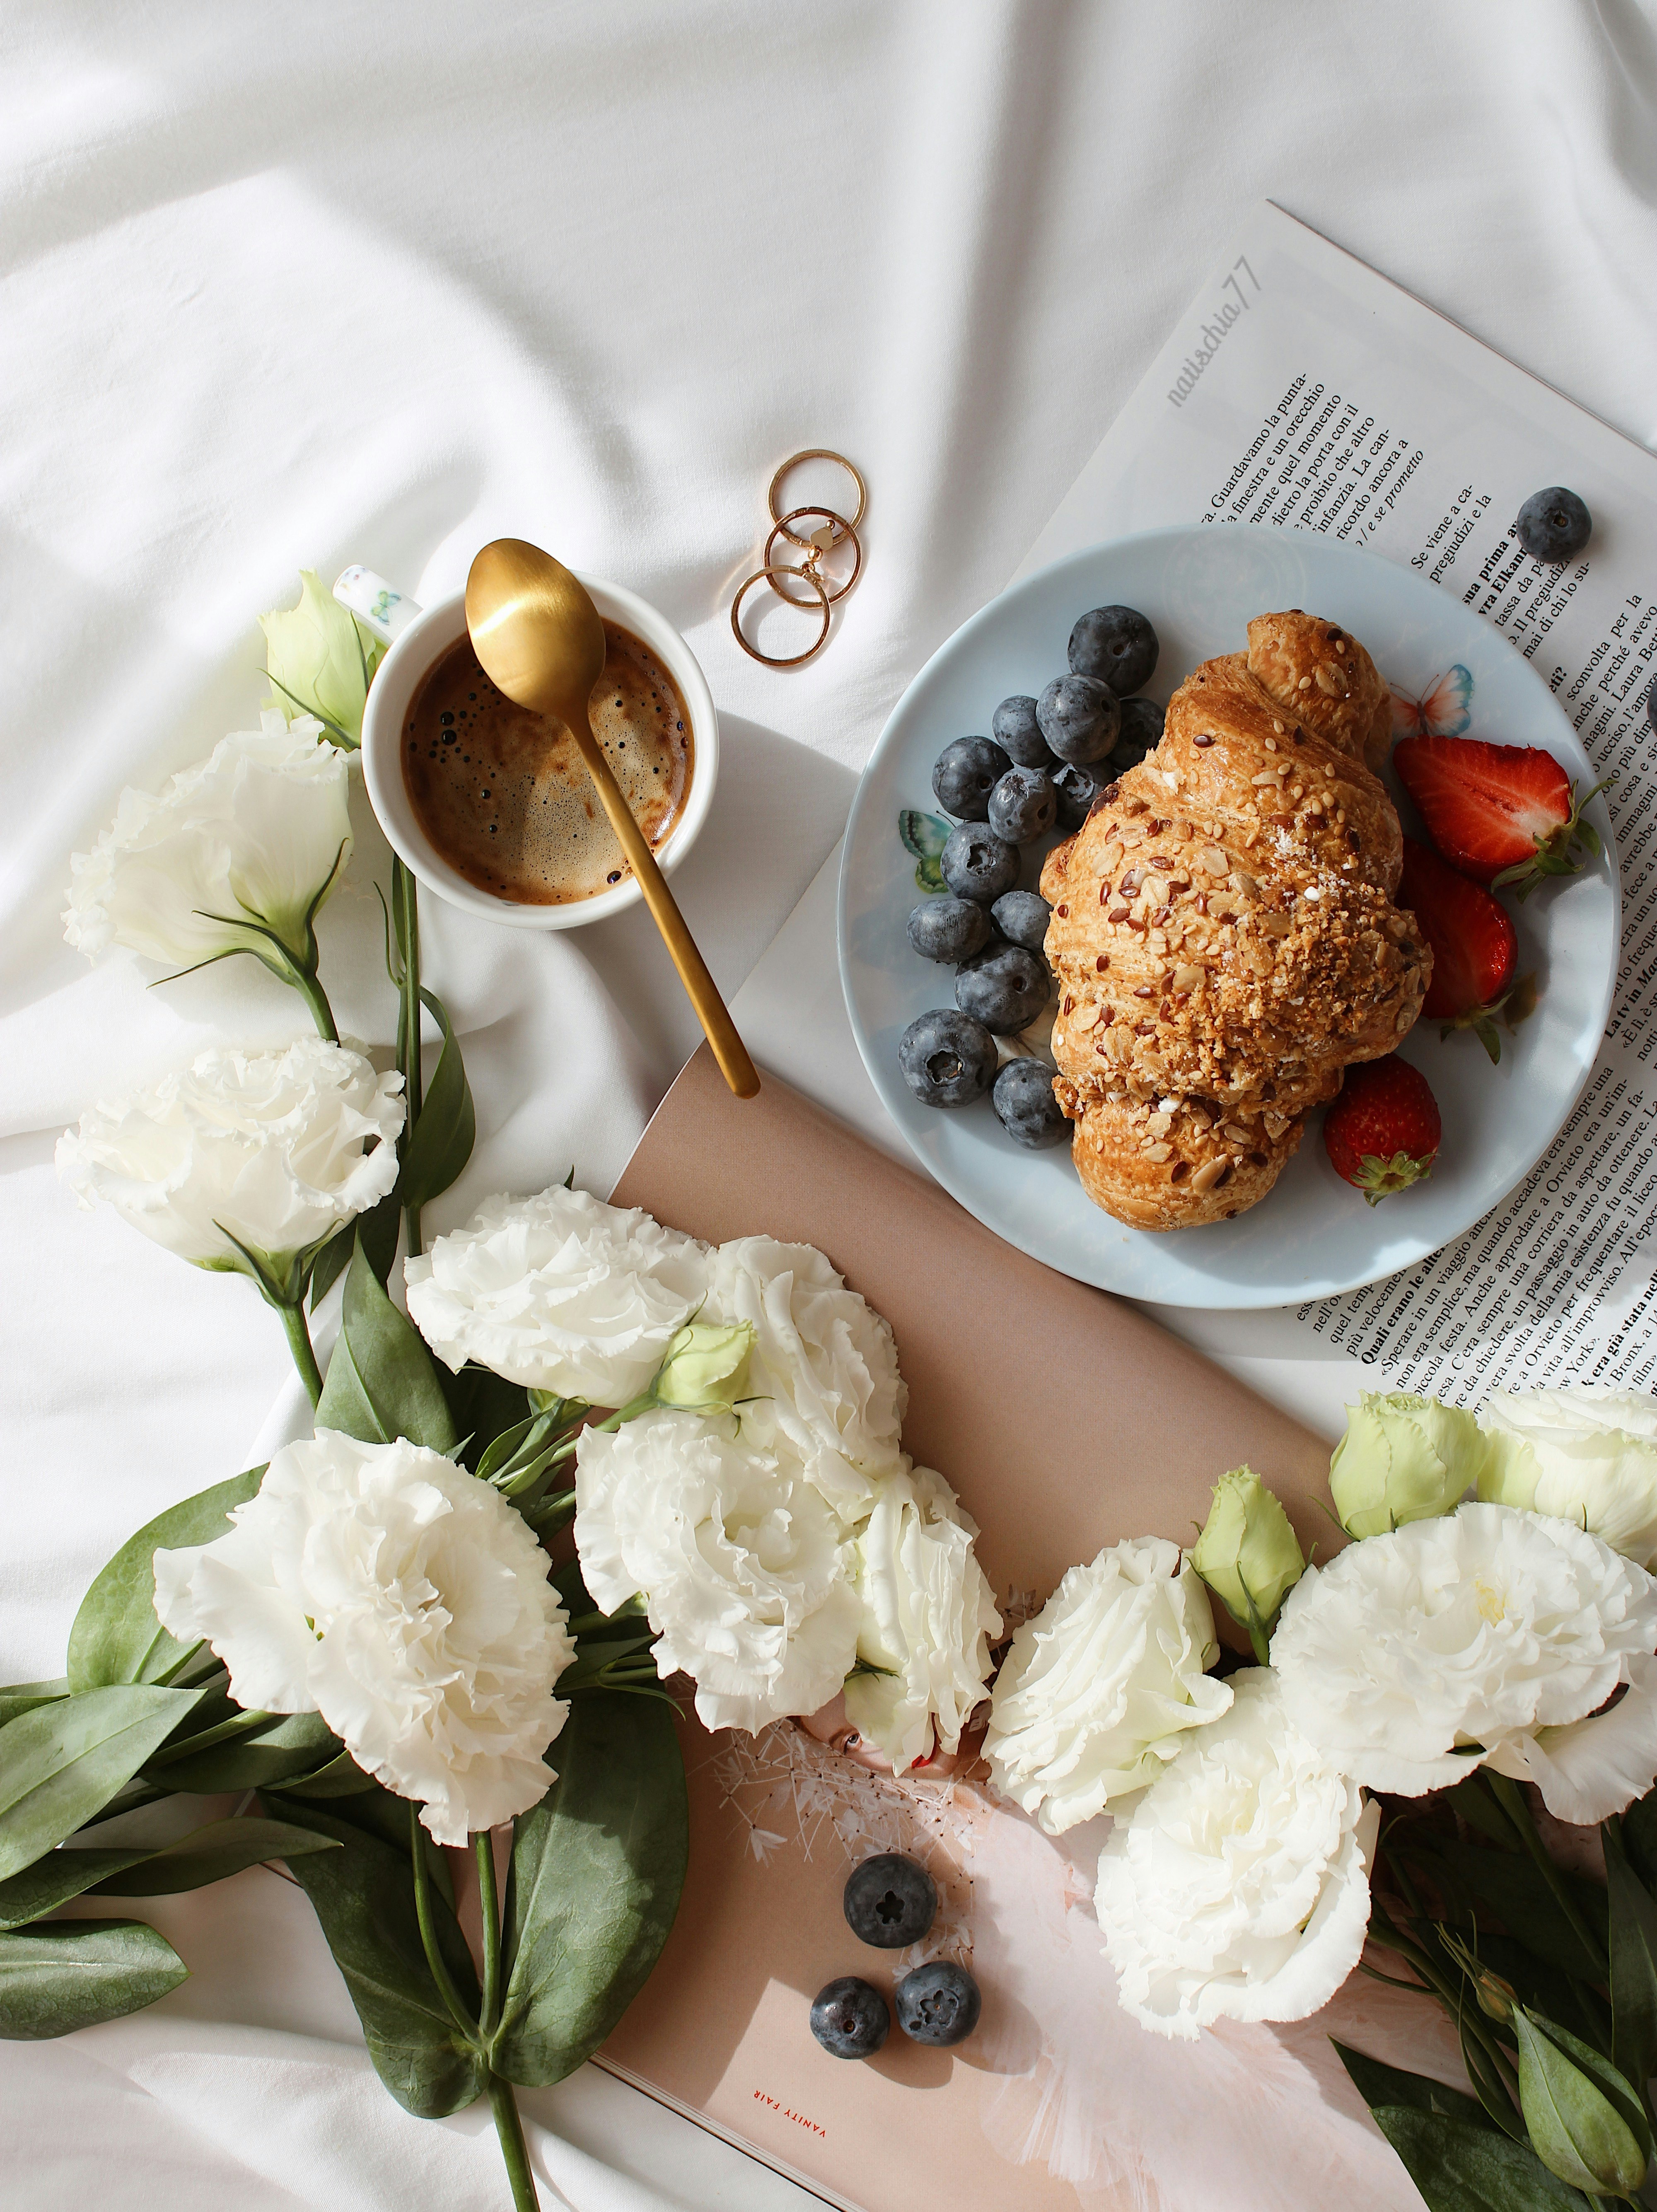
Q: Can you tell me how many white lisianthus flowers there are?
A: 11